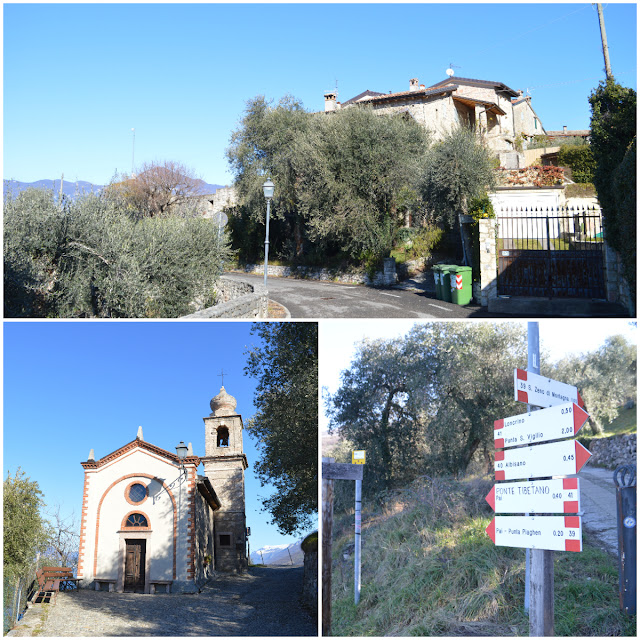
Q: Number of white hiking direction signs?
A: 5